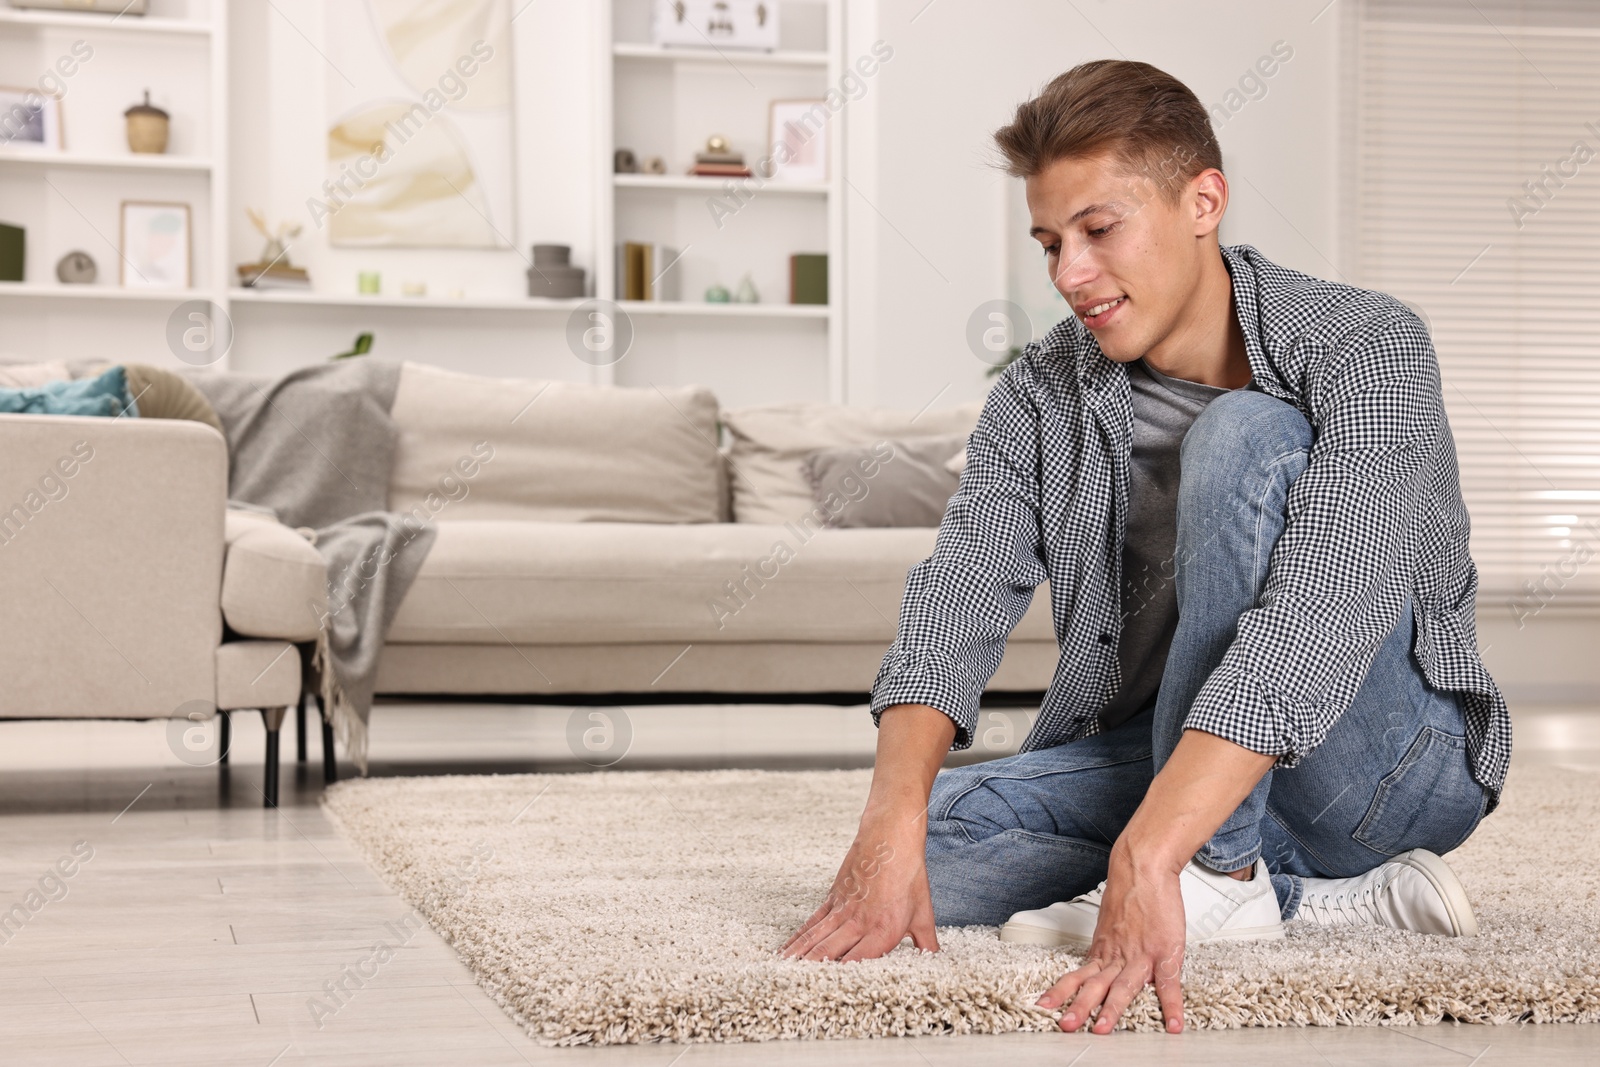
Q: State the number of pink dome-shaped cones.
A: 0